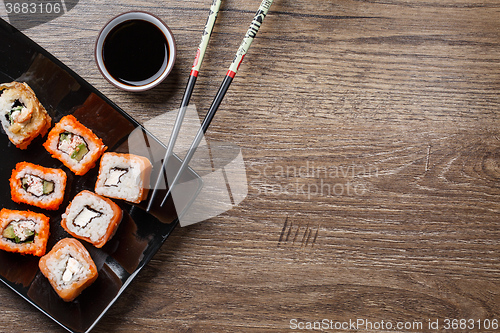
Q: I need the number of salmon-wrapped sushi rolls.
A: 3